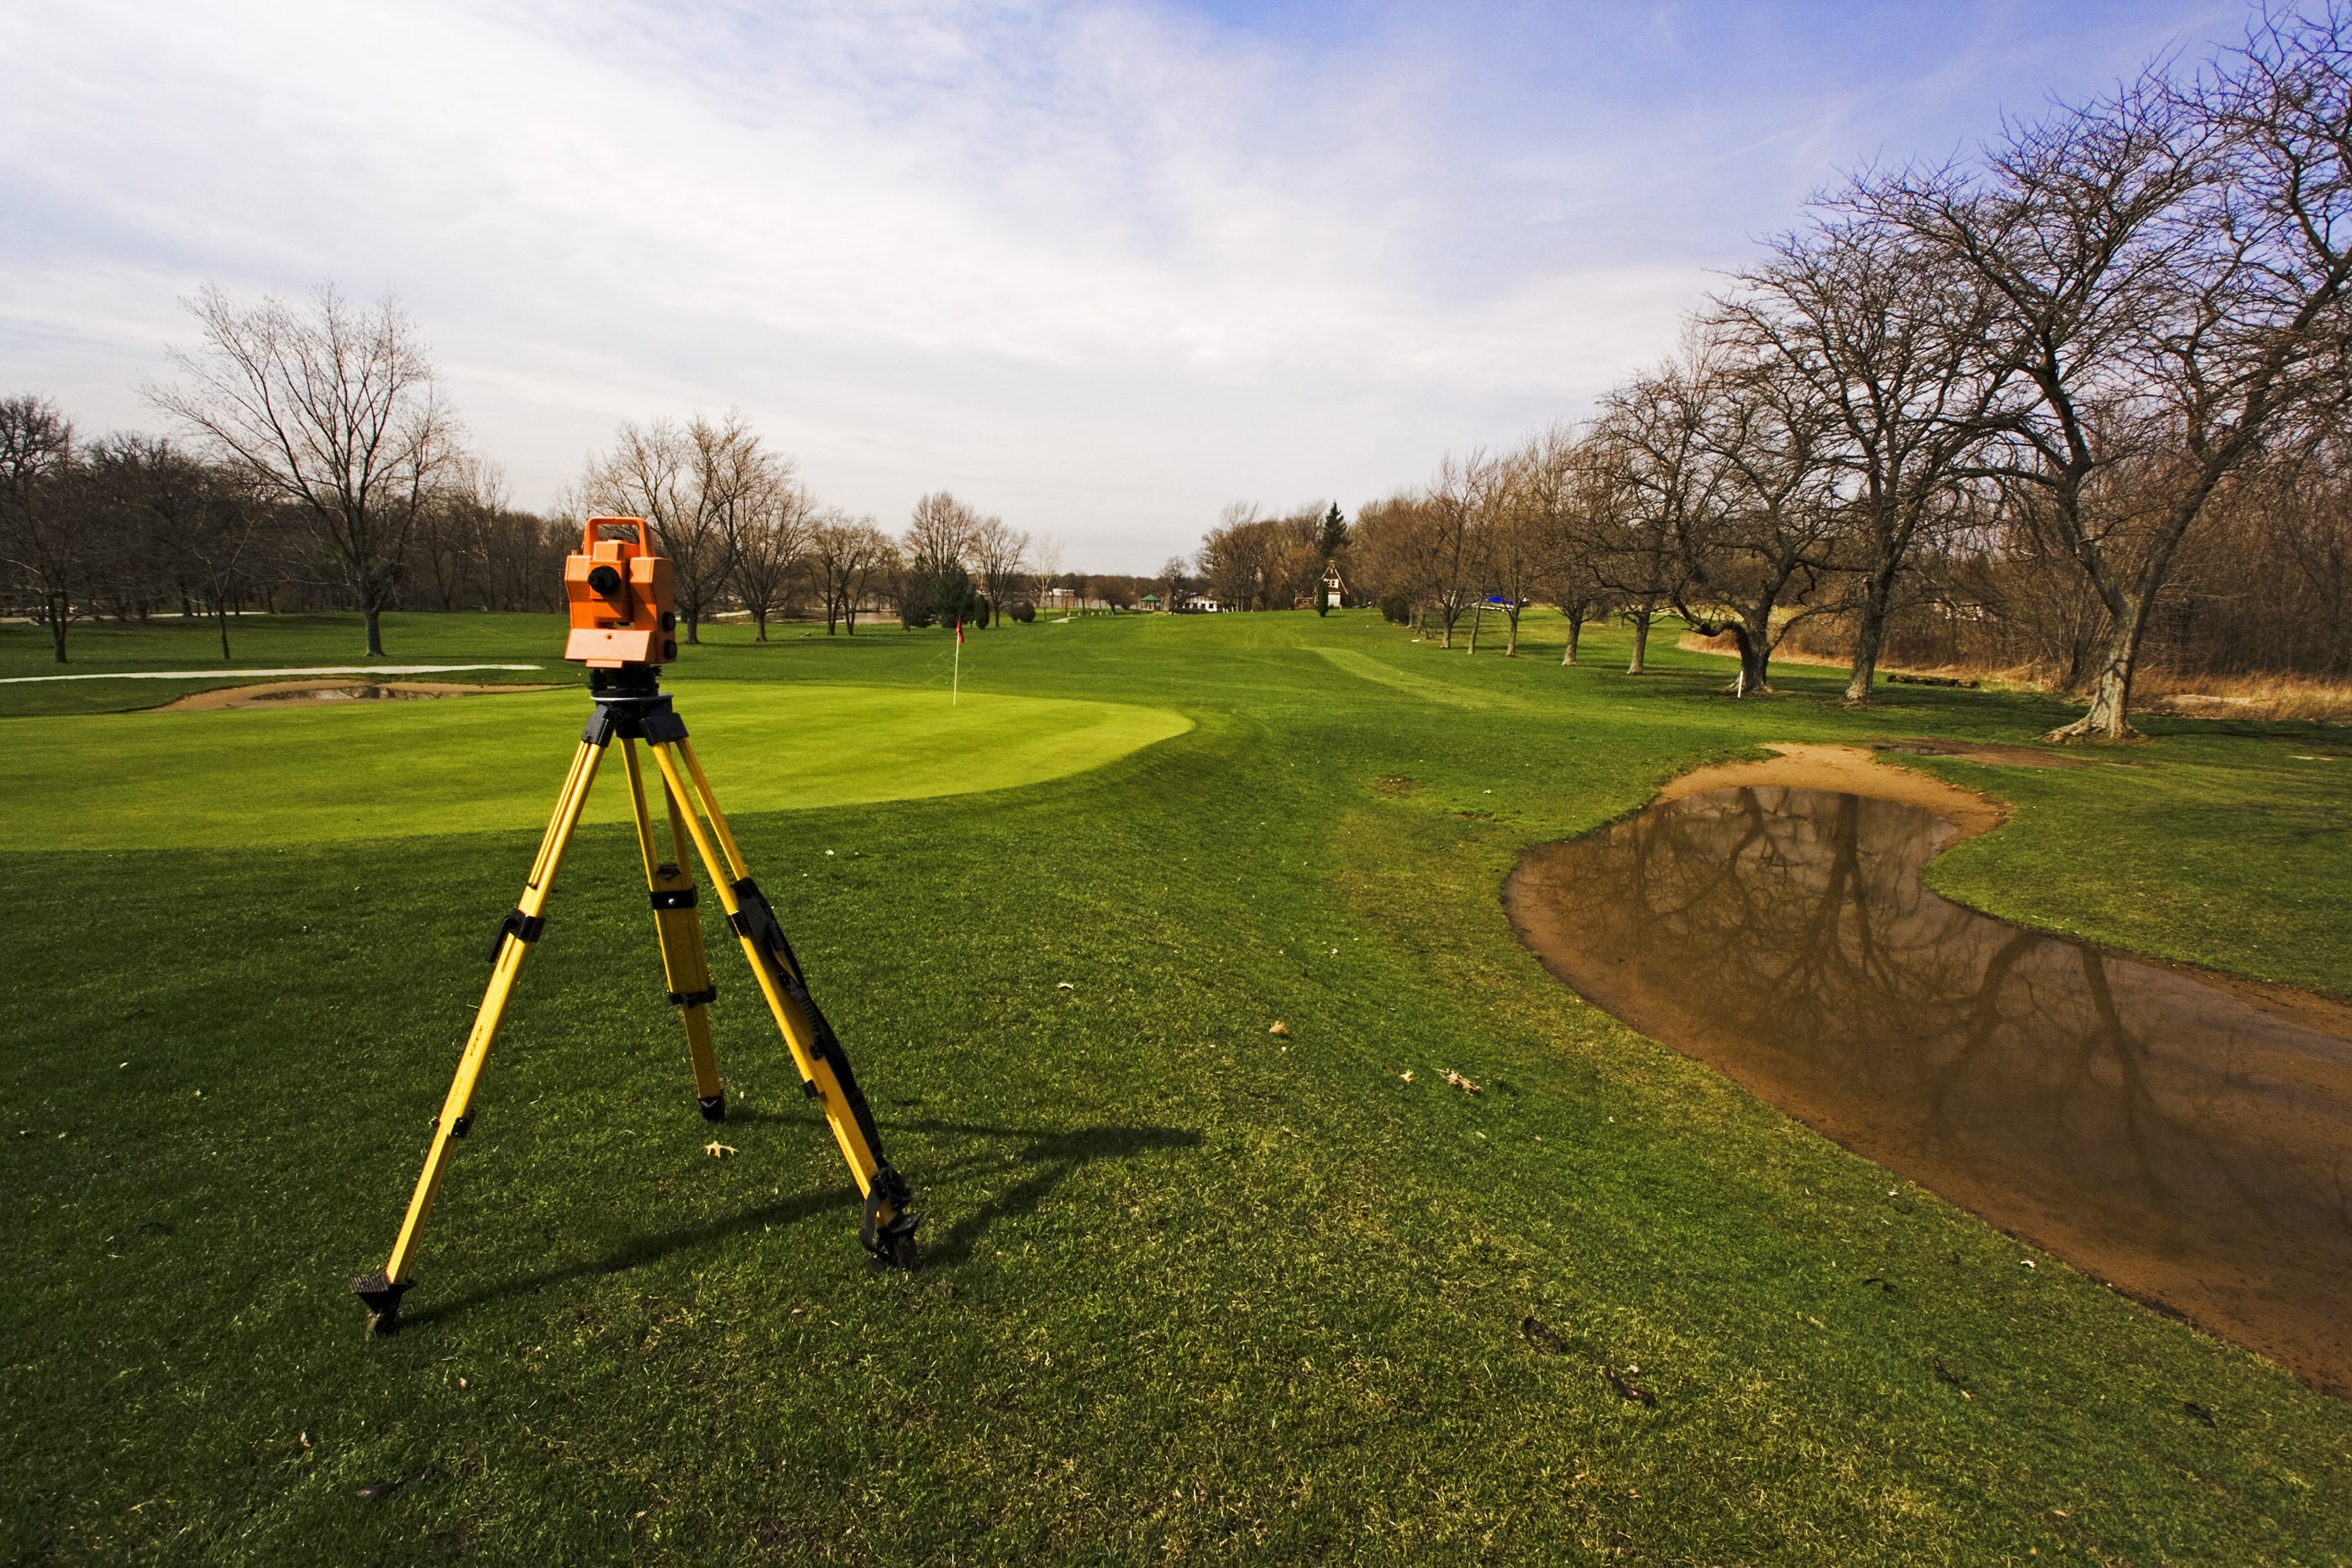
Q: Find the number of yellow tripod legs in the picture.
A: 3